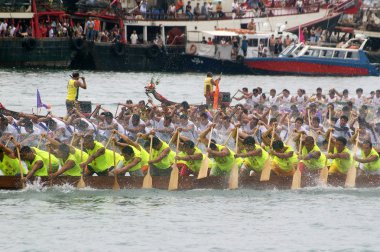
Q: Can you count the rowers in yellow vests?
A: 13